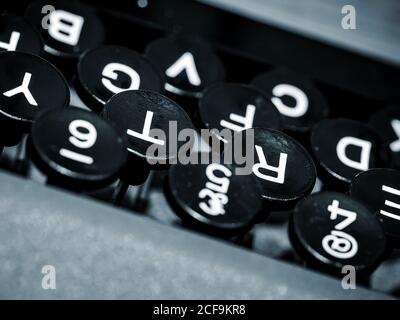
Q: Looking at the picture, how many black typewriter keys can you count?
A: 15